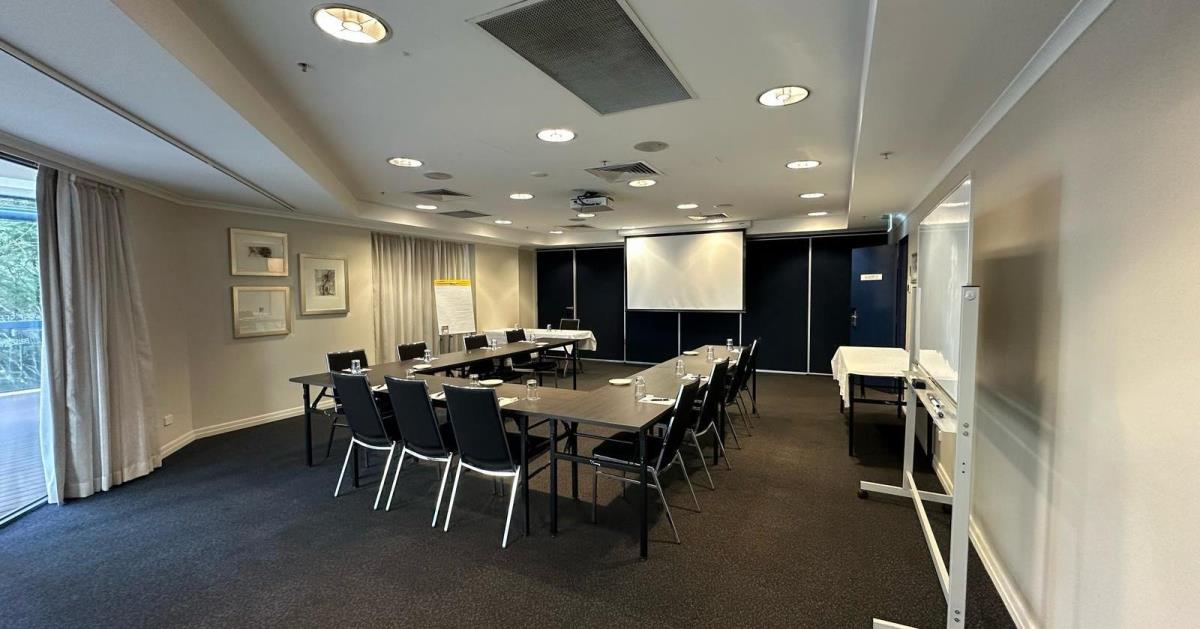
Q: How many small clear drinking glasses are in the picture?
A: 13